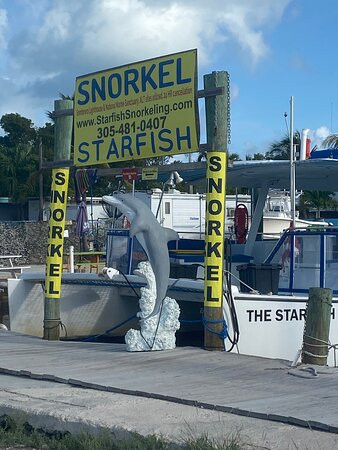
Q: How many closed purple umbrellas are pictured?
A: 1